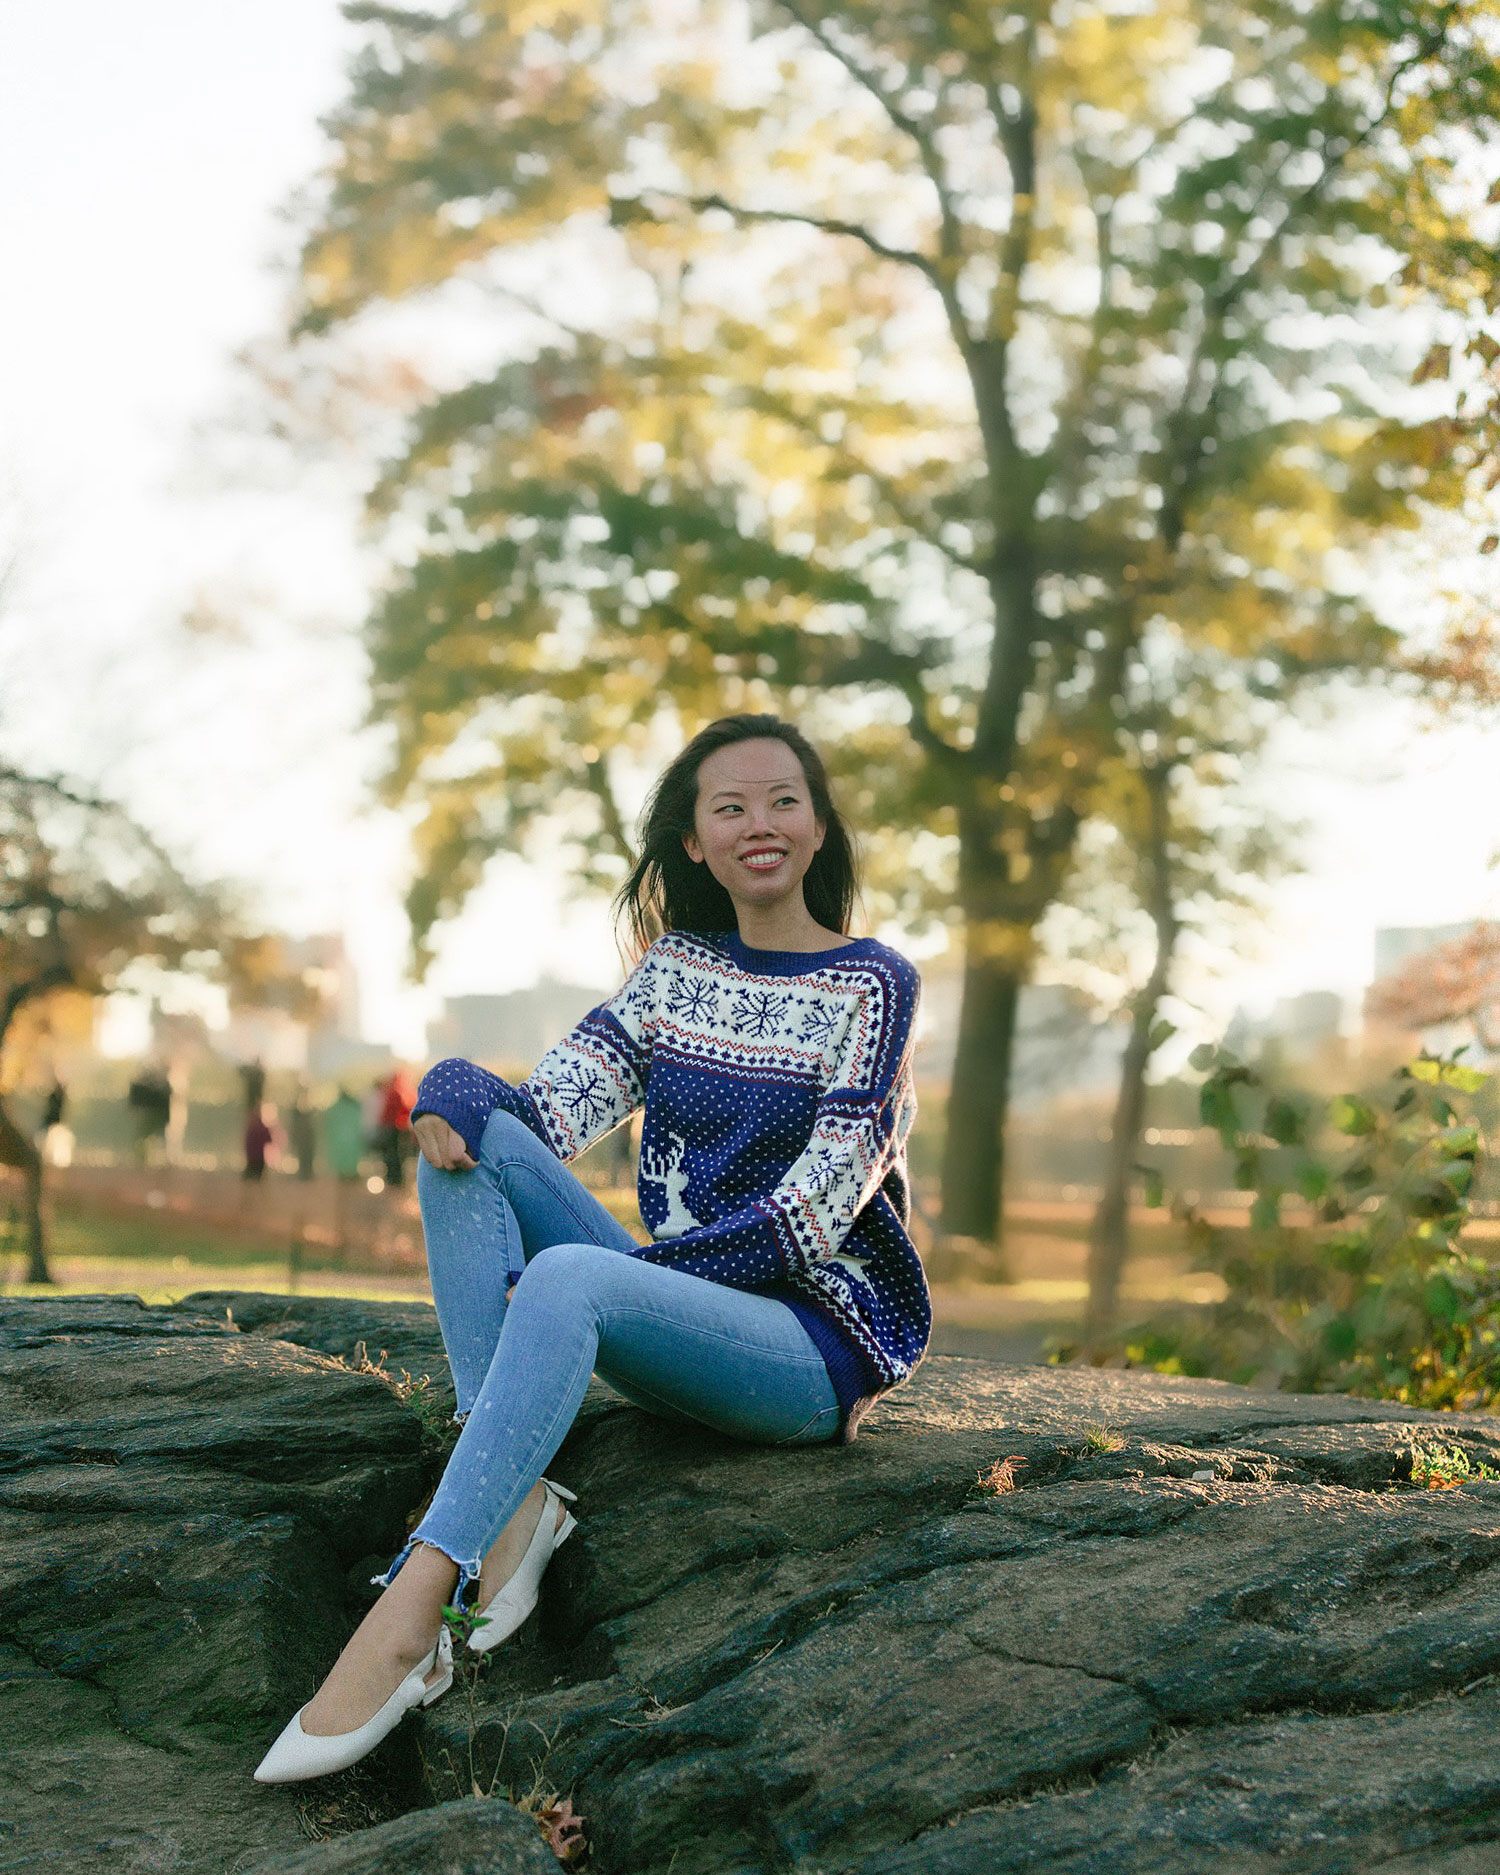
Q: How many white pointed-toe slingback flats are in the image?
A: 2